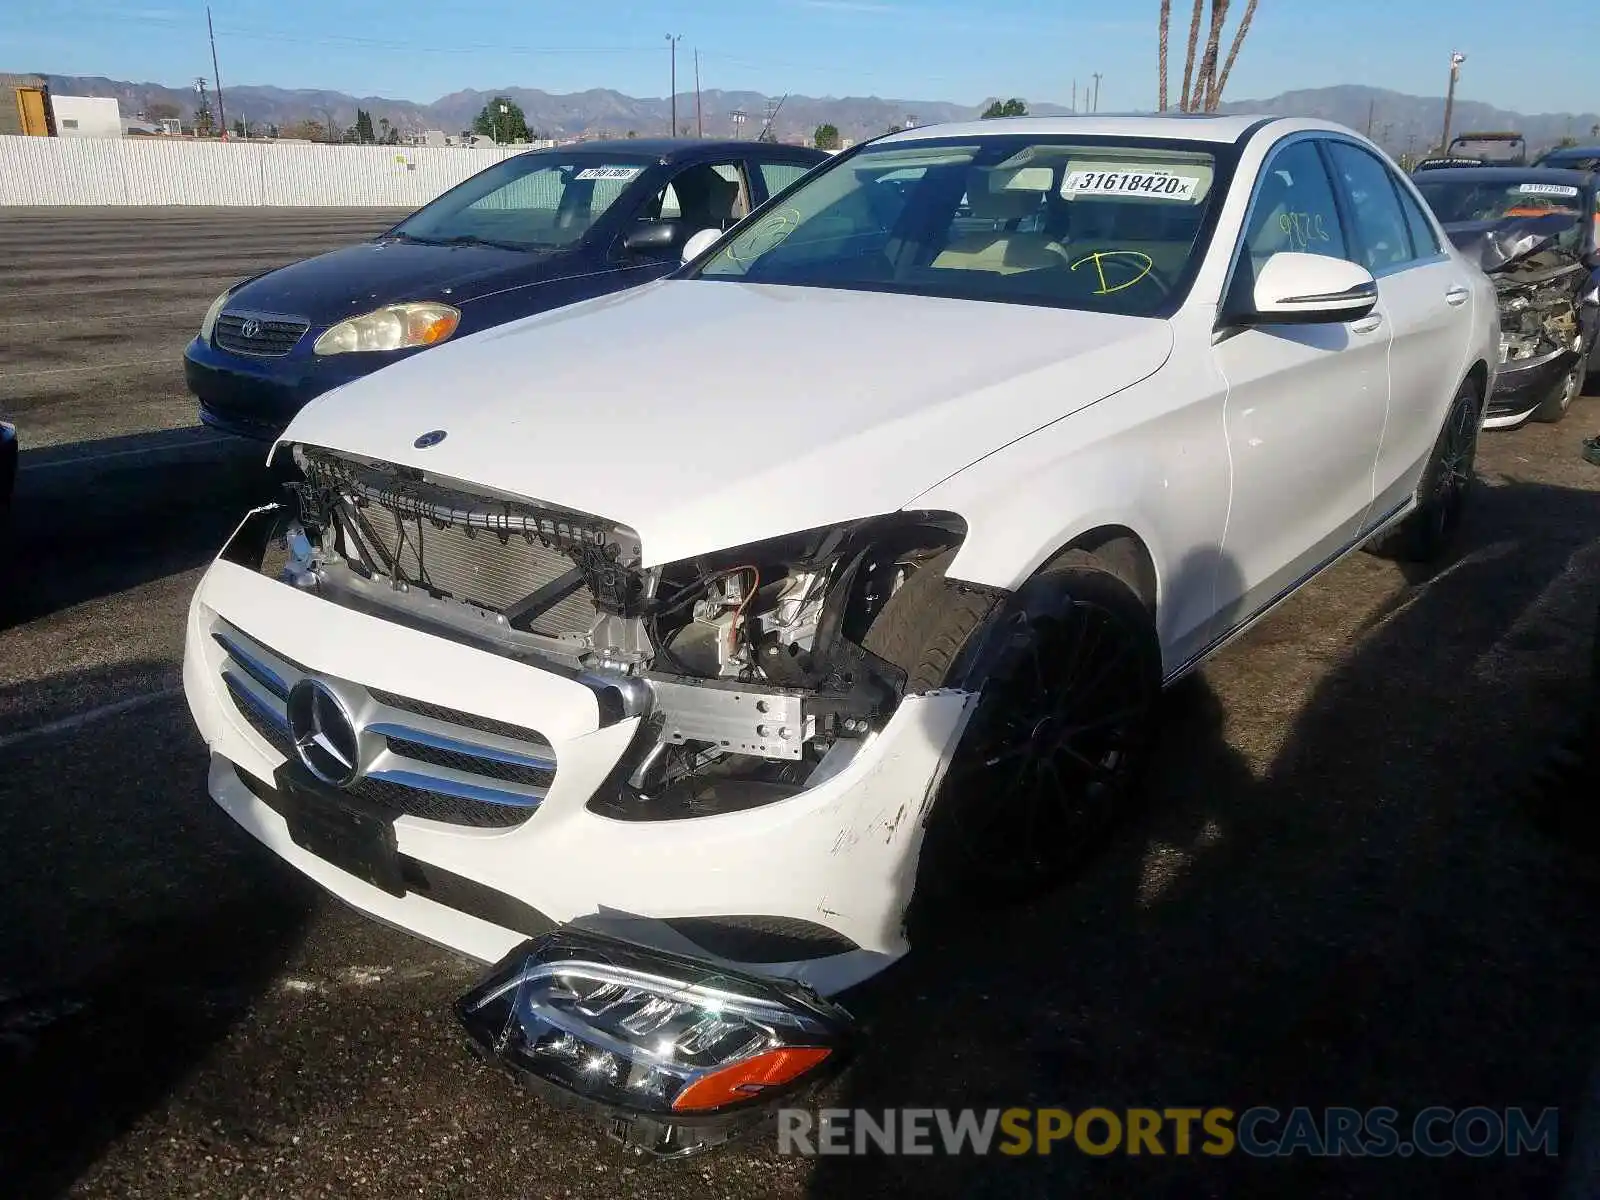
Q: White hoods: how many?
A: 1